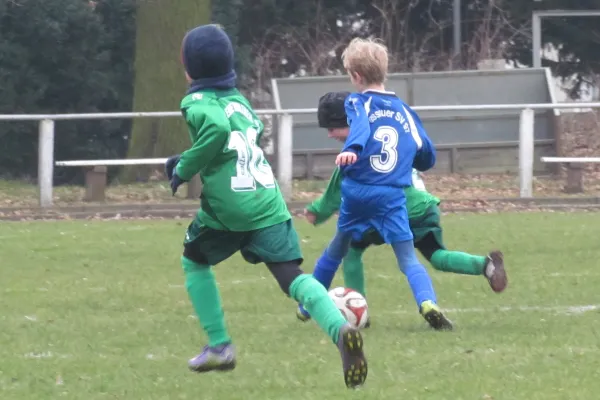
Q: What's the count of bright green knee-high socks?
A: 4